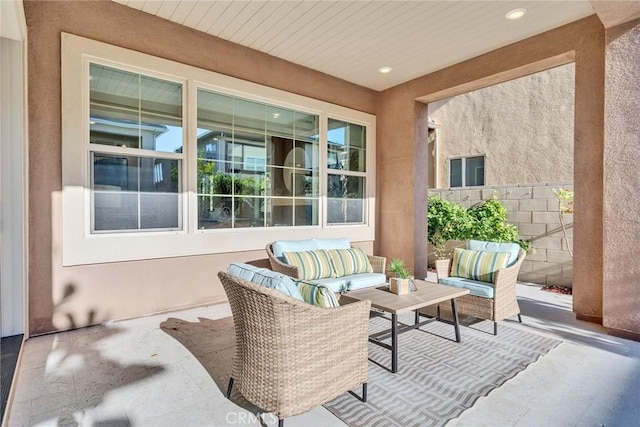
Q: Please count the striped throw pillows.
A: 4